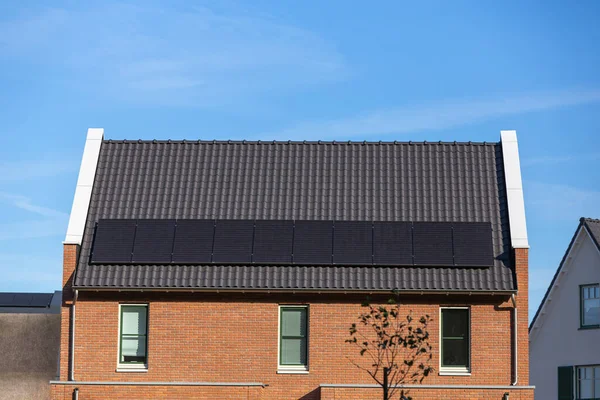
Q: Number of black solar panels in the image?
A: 10